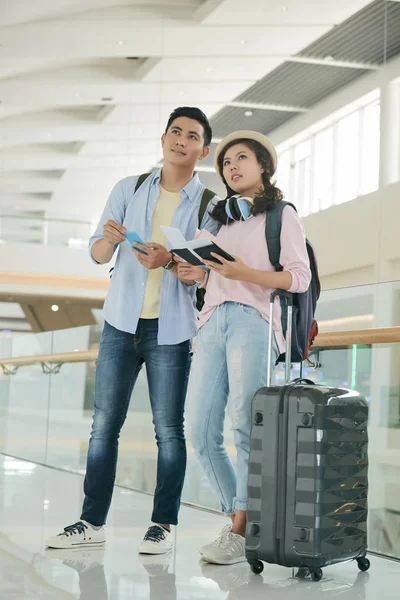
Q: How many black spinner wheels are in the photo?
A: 3